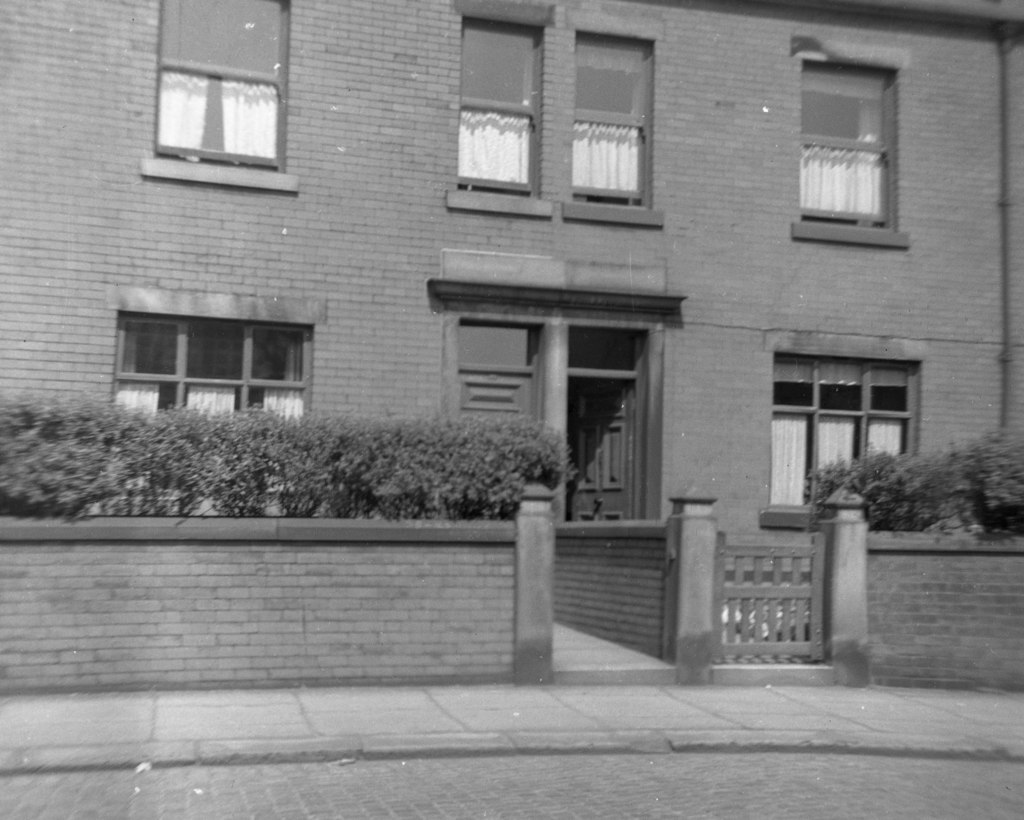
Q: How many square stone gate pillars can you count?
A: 3